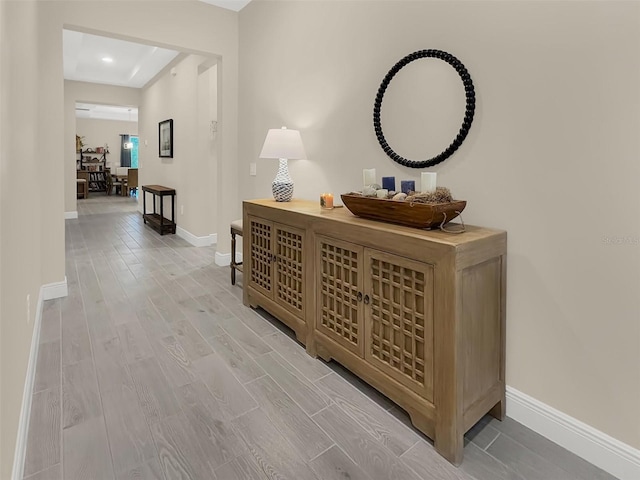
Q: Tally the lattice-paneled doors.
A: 4